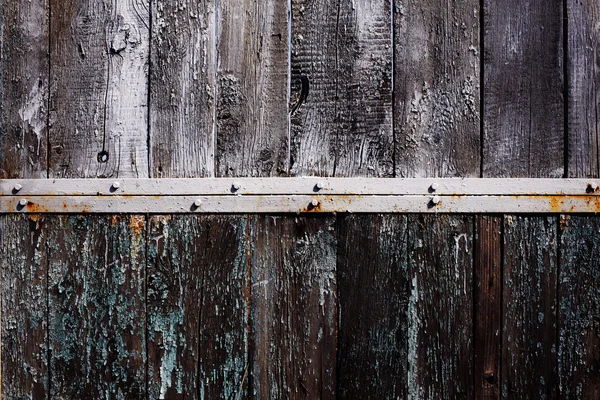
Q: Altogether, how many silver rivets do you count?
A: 10